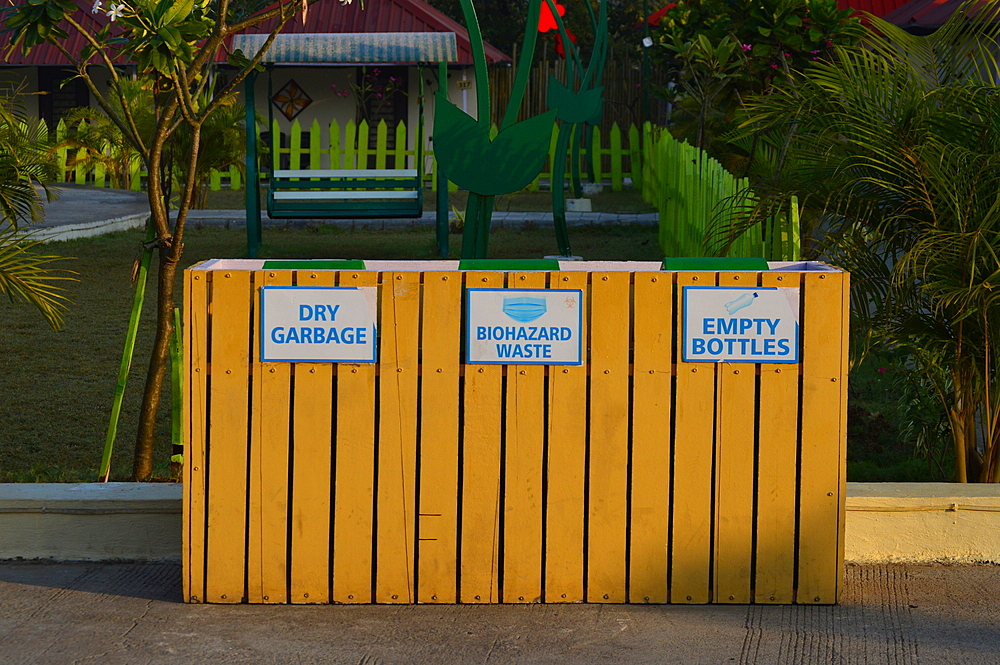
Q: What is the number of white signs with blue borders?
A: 3